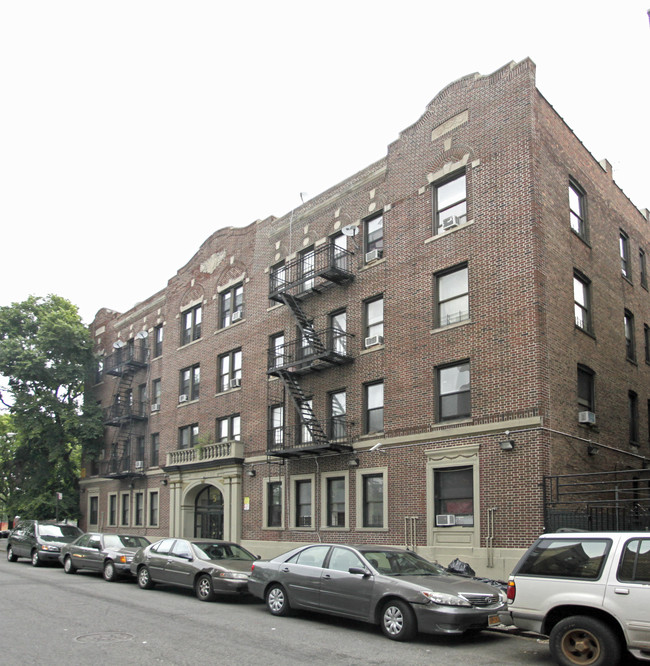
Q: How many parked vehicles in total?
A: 5